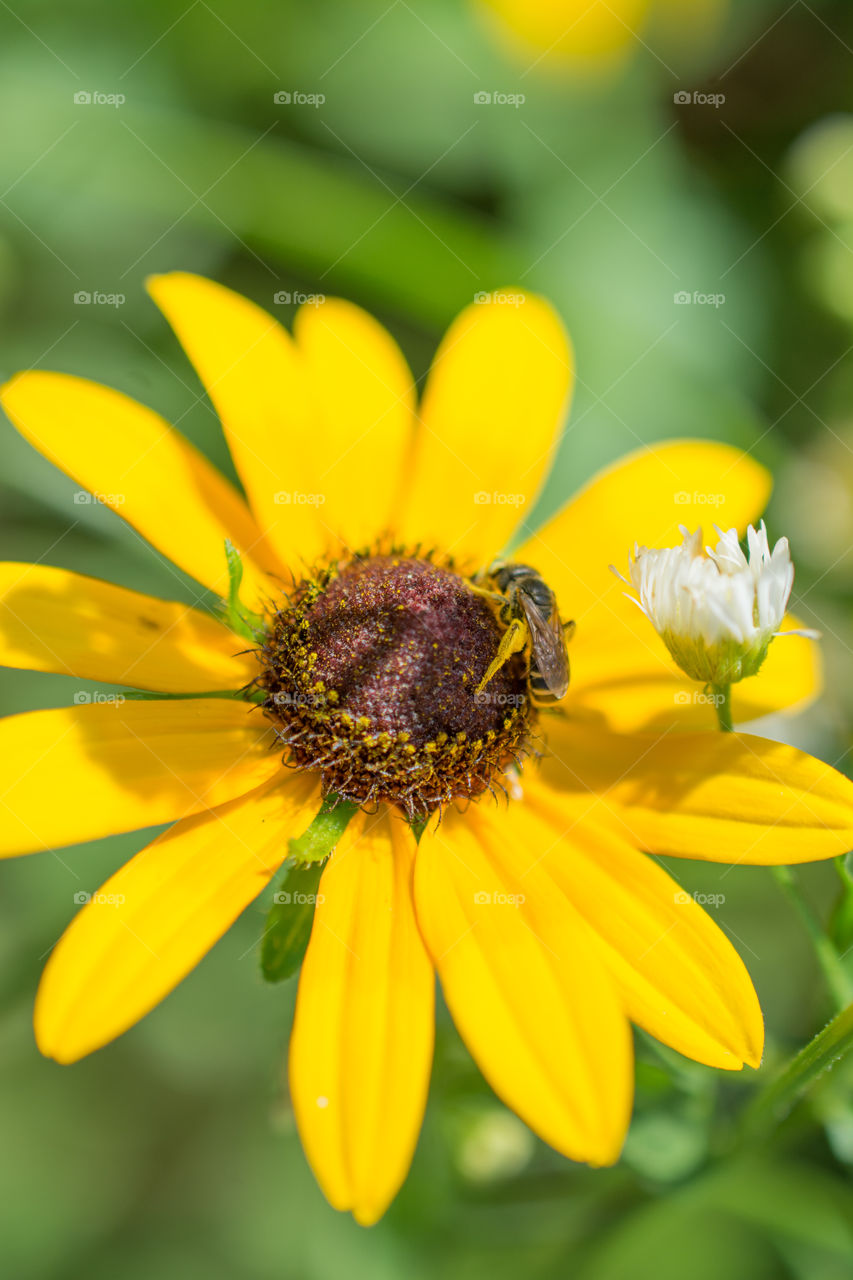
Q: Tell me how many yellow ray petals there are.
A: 13